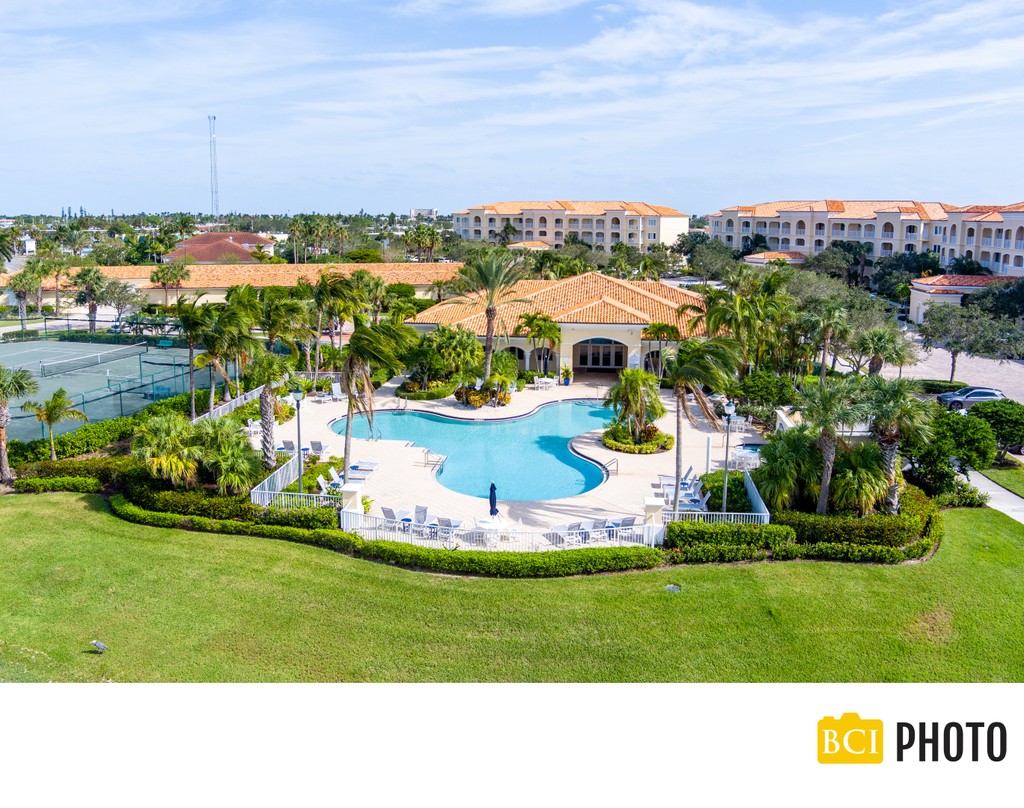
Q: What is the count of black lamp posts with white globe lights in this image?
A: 2